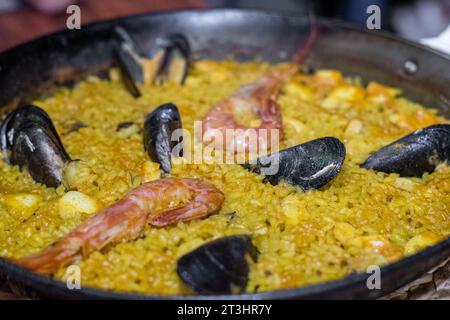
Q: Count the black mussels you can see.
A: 6